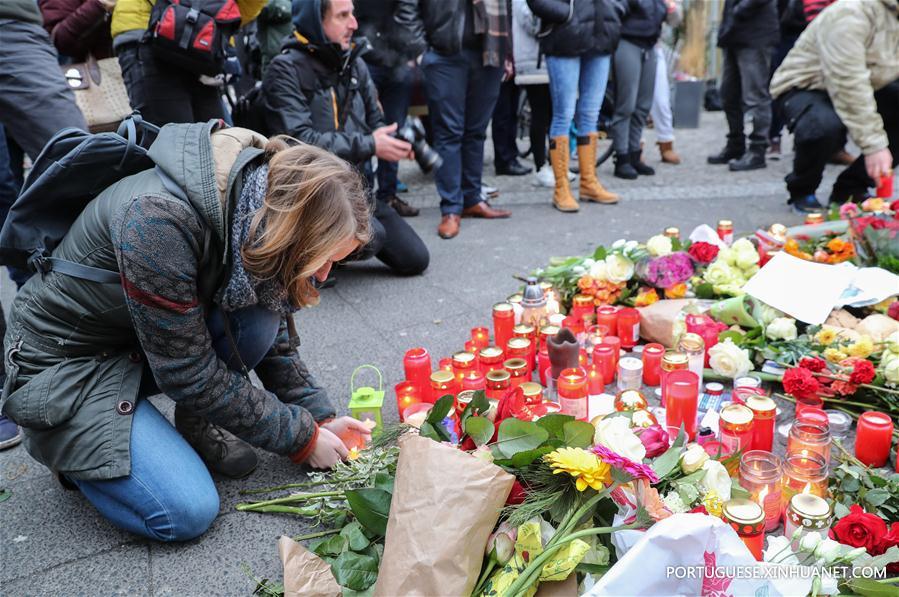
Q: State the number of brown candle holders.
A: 1